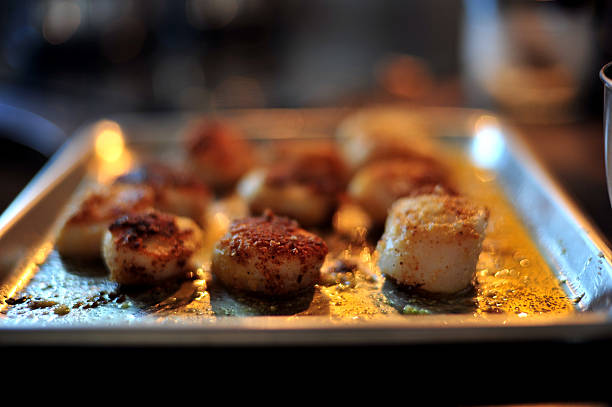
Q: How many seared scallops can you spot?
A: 9